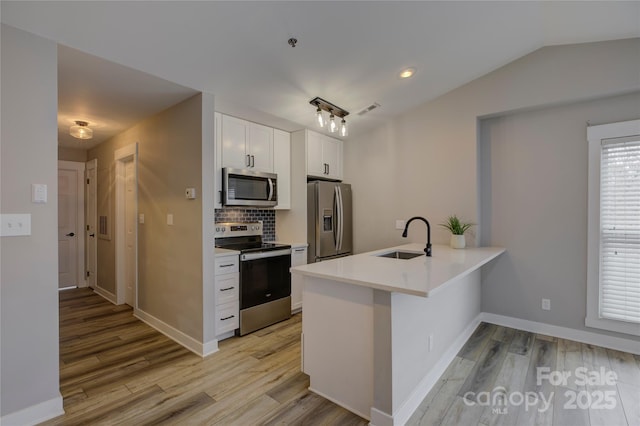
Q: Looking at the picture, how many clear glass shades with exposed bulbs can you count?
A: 3